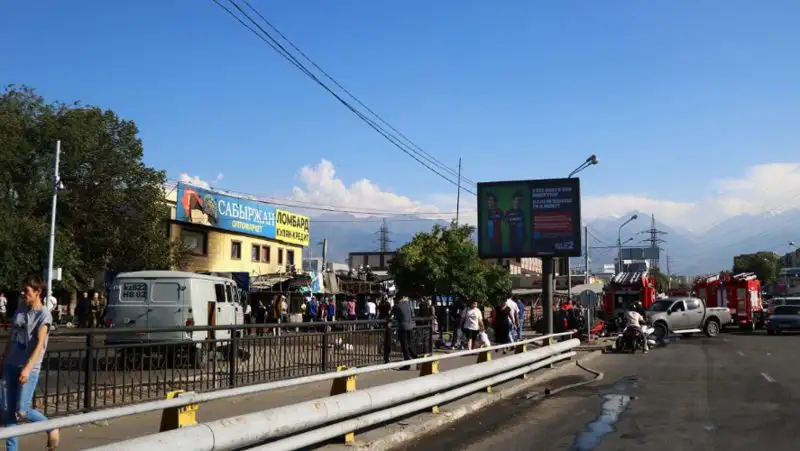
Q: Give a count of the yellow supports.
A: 6